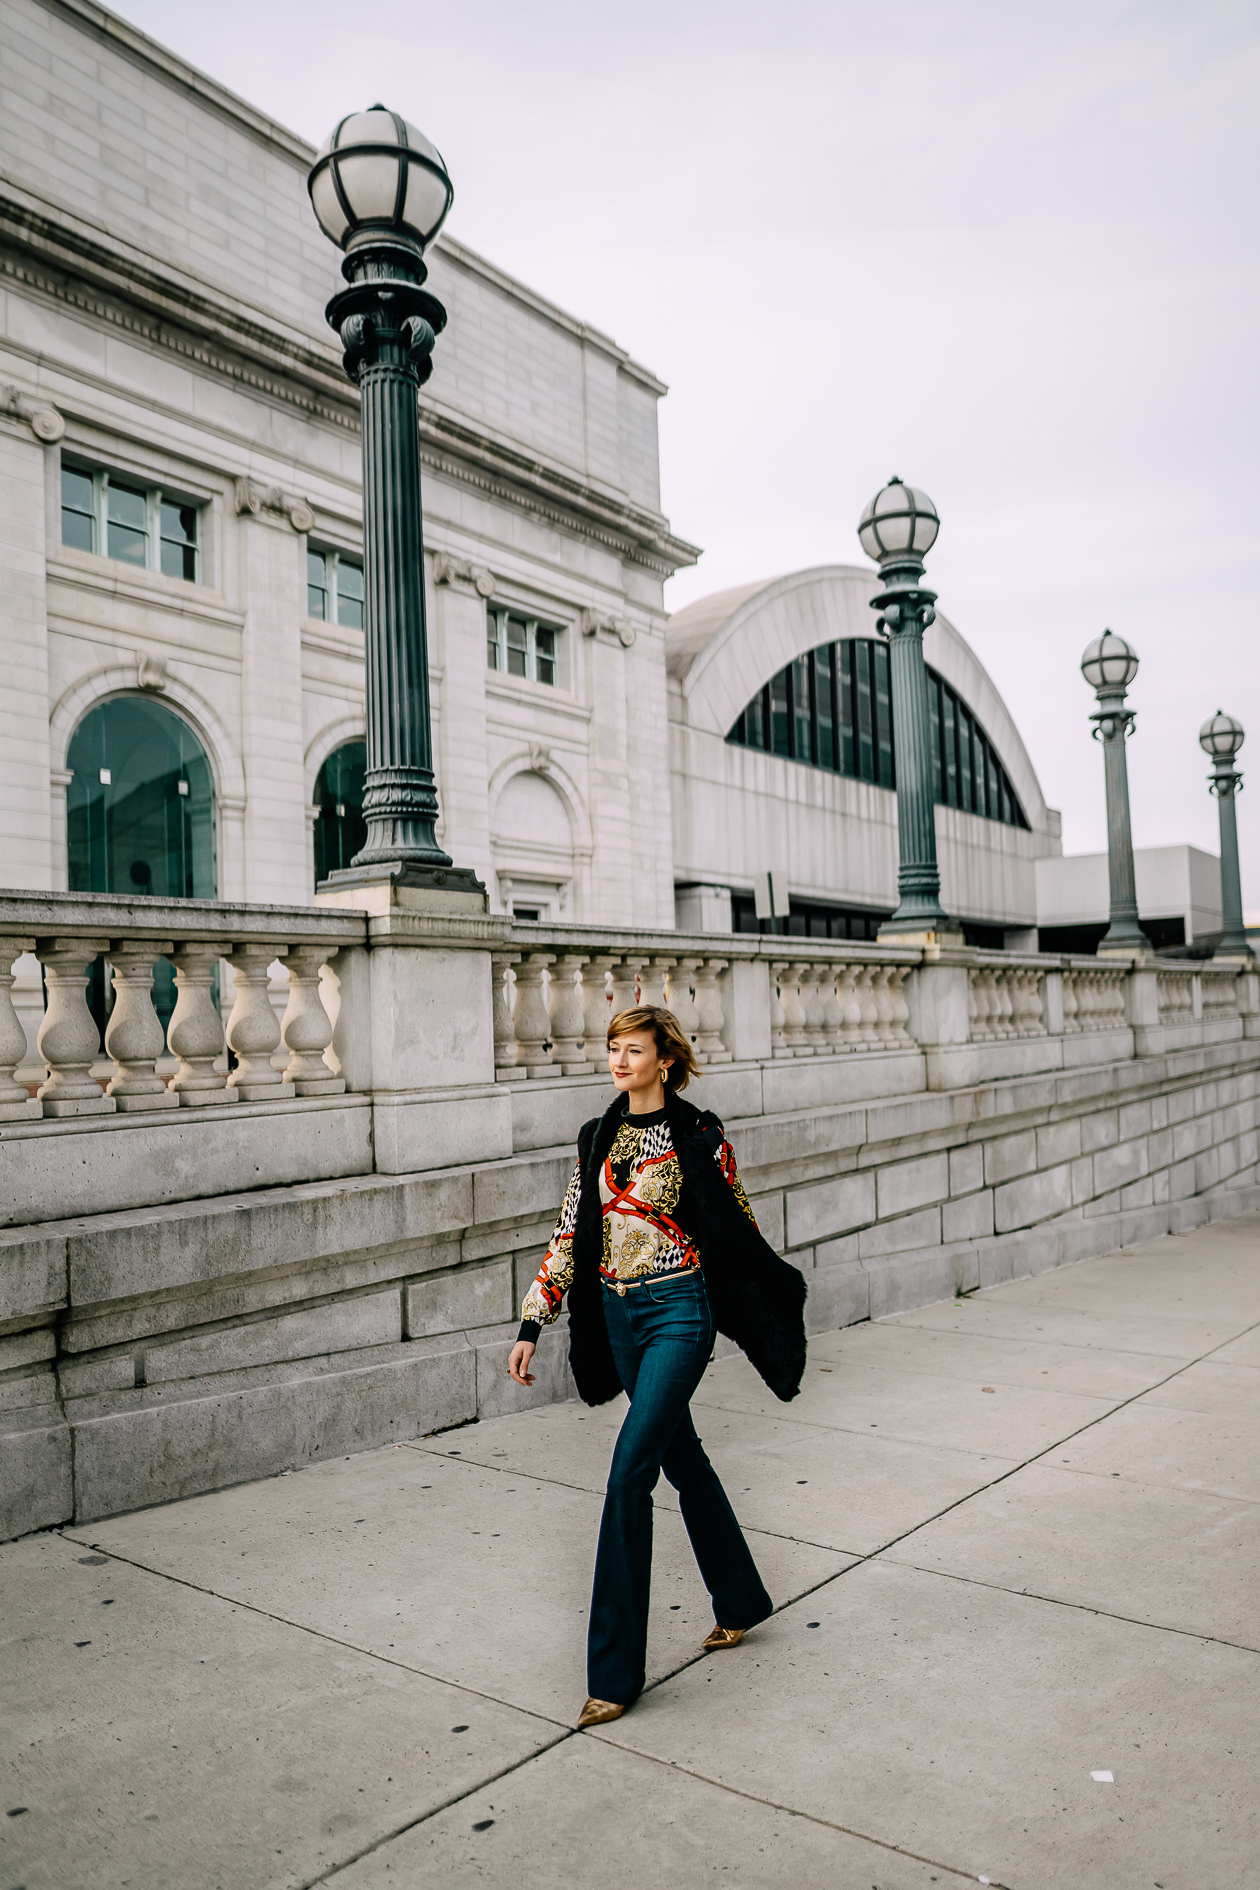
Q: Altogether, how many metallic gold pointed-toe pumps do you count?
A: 2